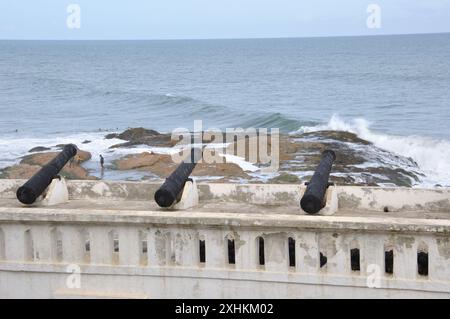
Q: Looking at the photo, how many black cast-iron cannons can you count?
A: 3